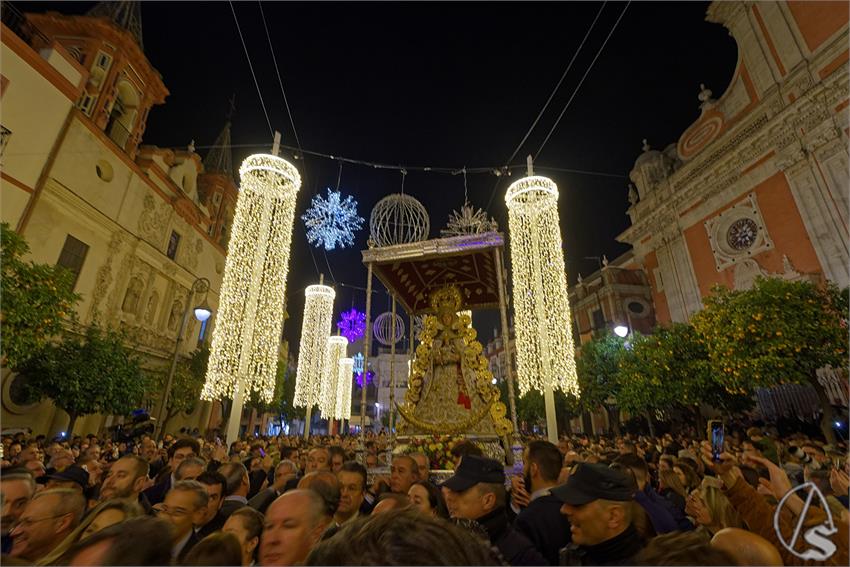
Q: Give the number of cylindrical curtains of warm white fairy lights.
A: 5